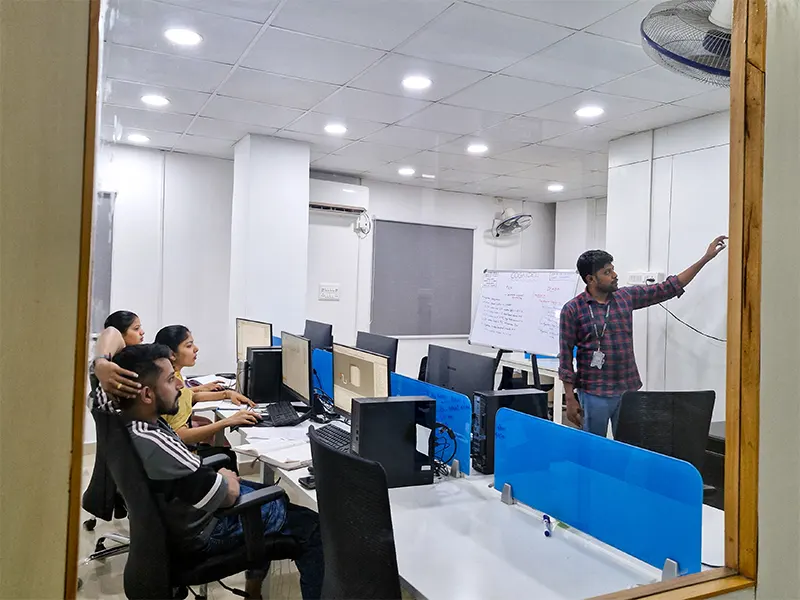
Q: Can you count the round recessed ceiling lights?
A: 9